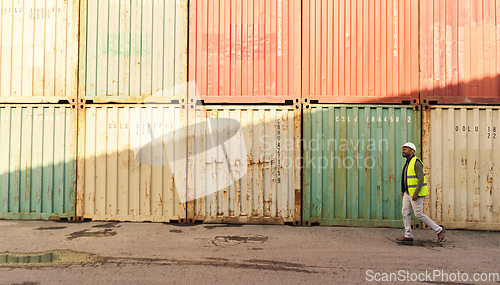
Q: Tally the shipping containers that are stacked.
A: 10